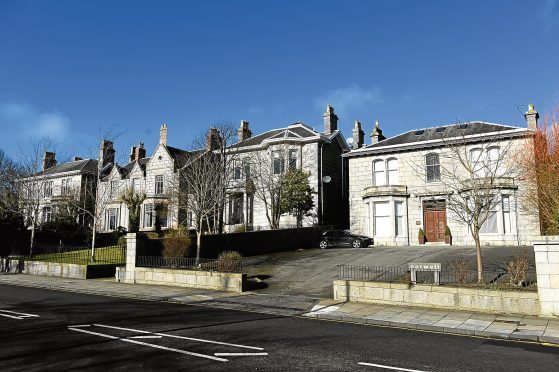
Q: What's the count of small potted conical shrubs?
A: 2